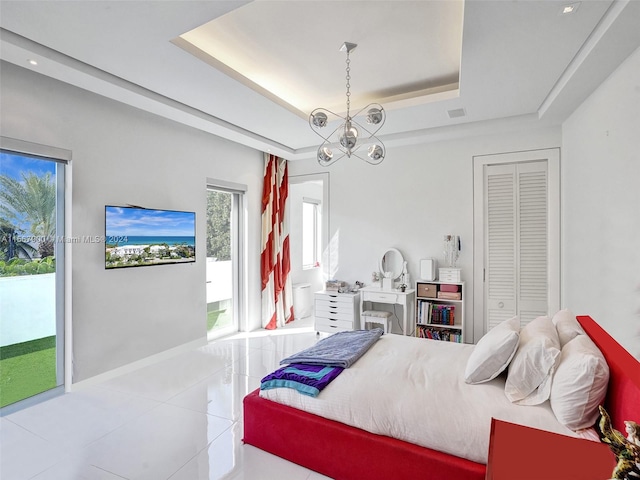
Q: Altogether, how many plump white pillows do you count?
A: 4